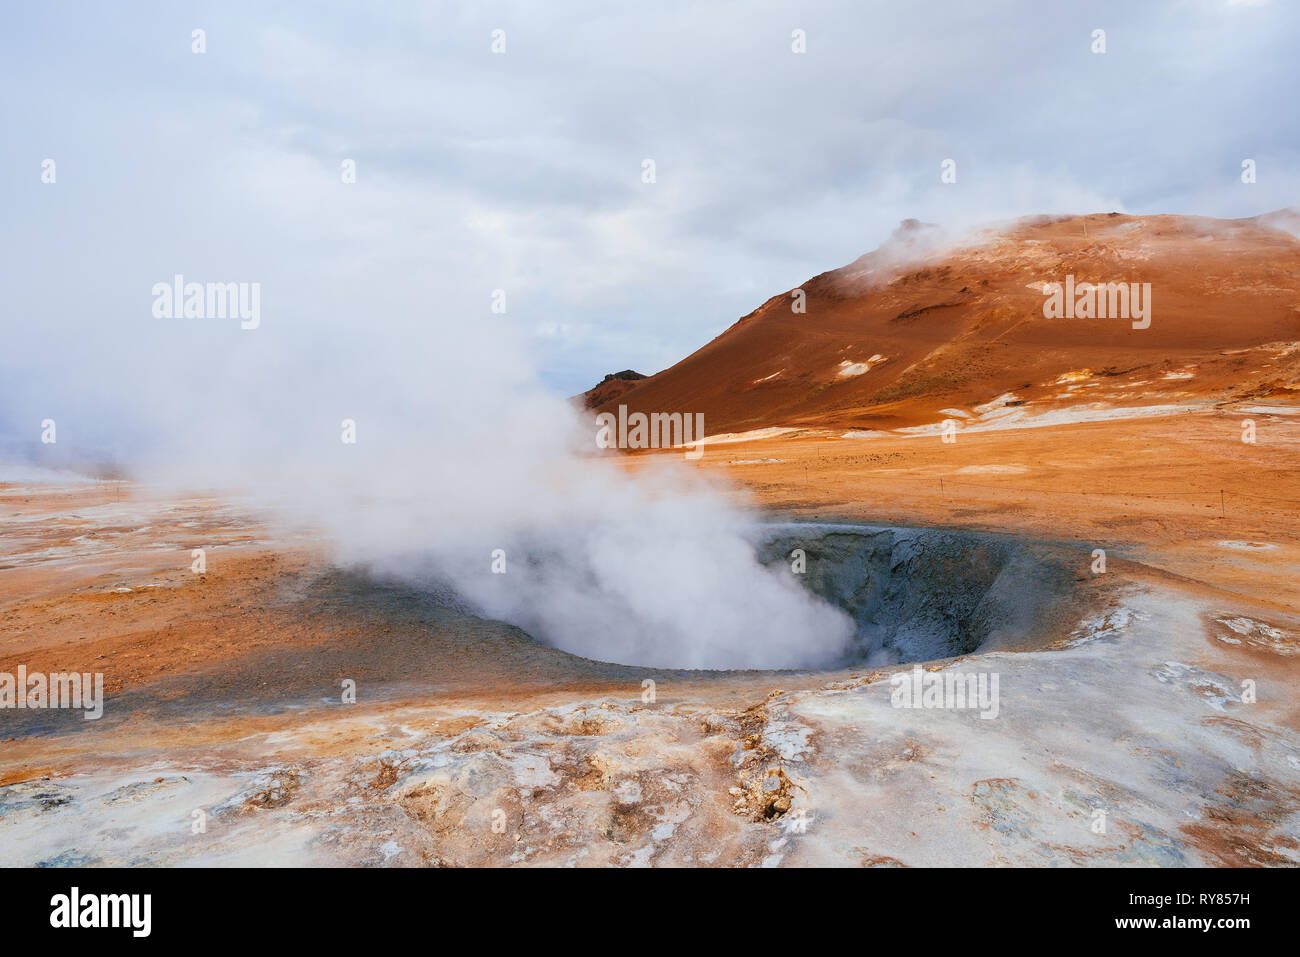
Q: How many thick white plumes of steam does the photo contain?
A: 1